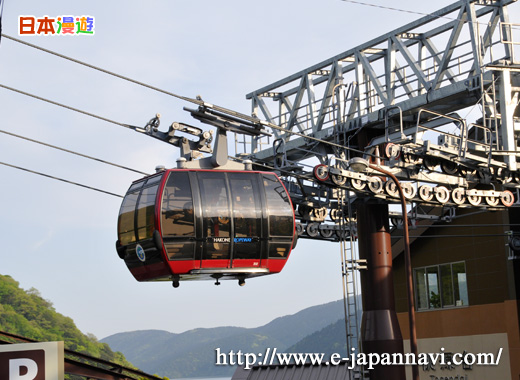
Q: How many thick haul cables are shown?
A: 4